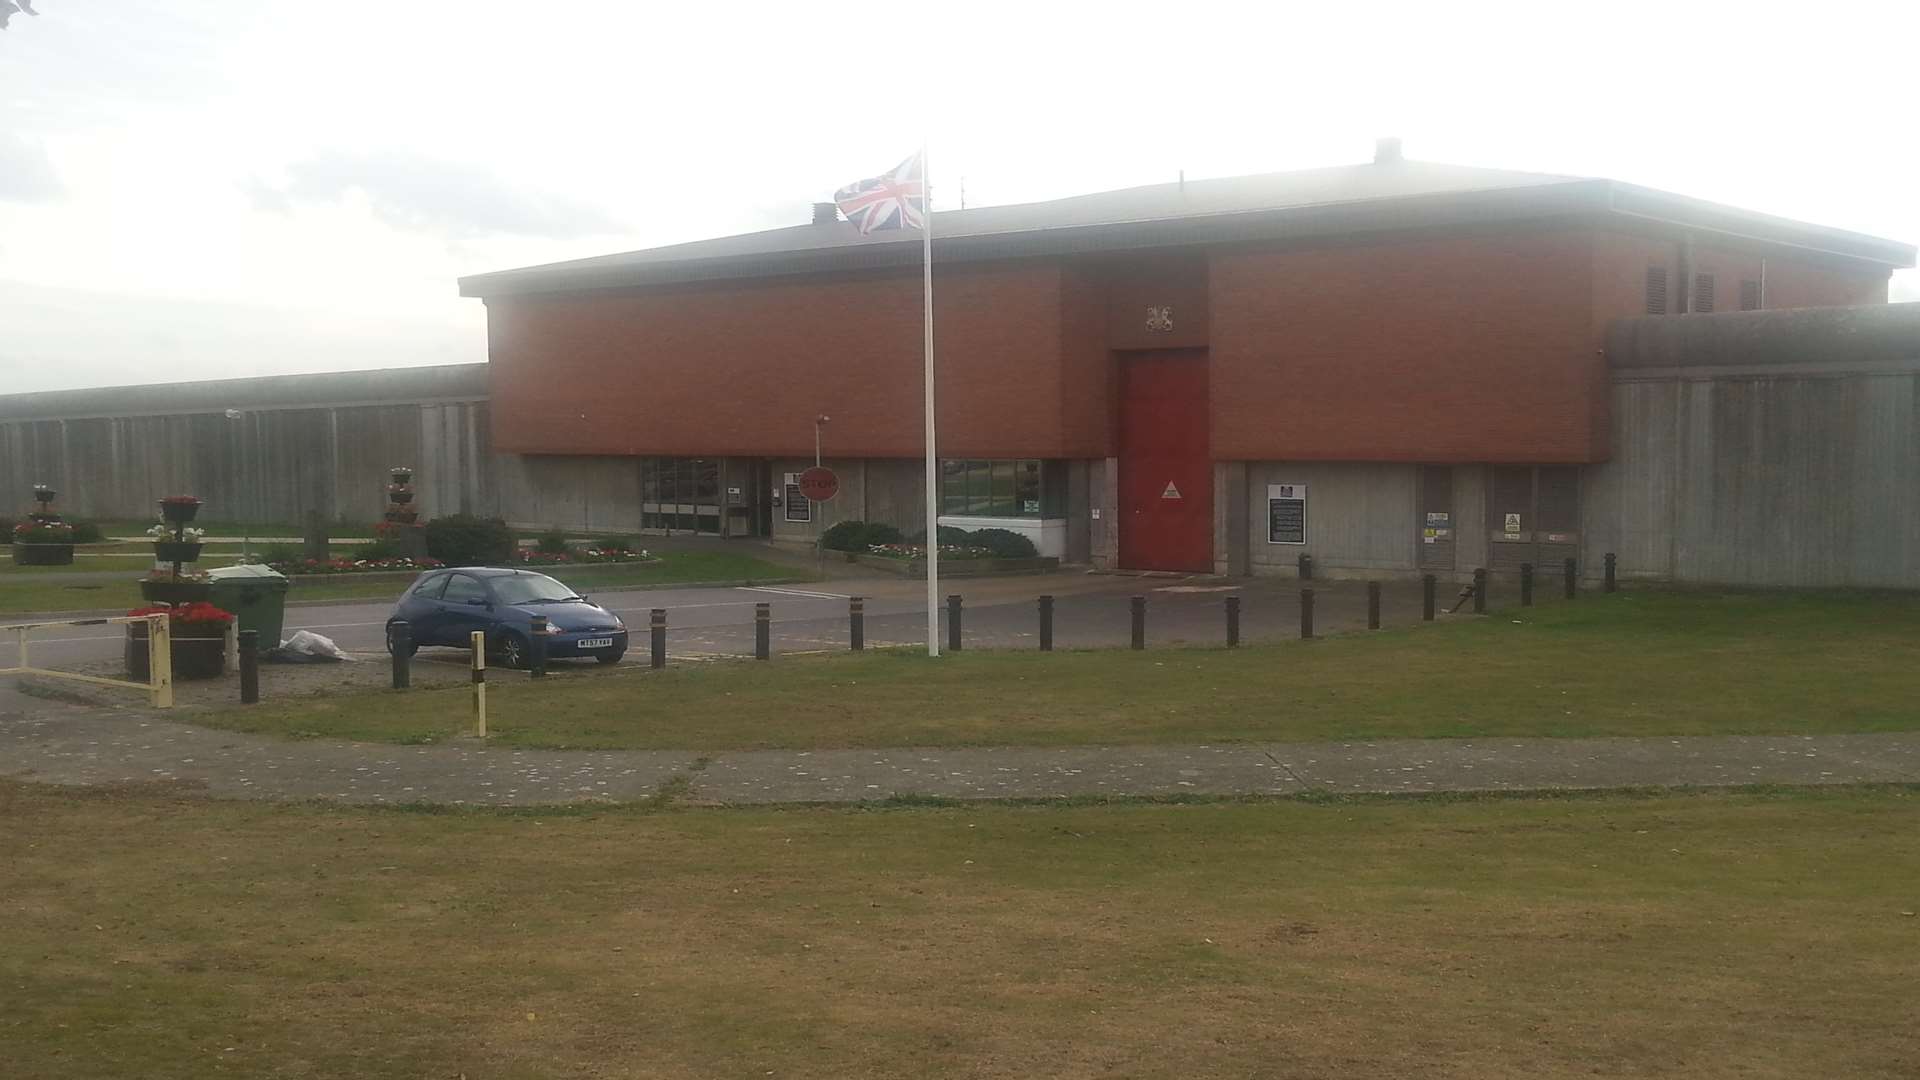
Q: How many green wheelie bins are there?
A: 1